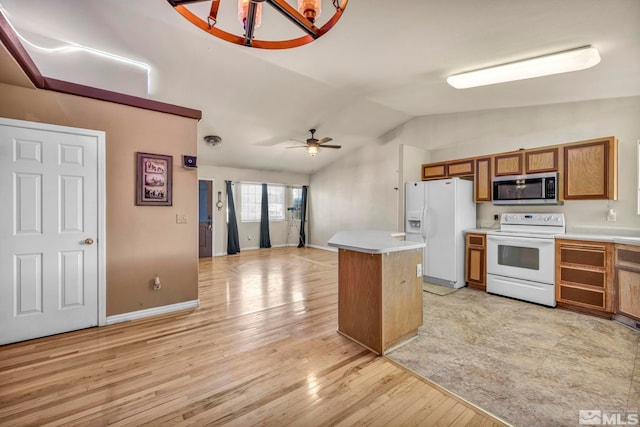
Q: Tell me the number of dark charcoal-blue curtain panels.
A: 3